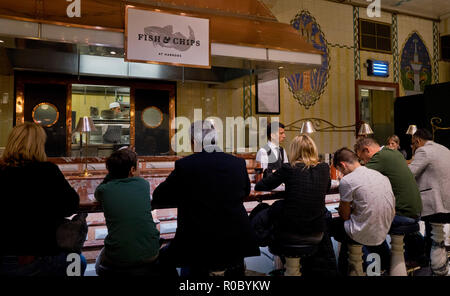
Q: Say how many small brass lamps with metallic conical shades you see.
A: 4